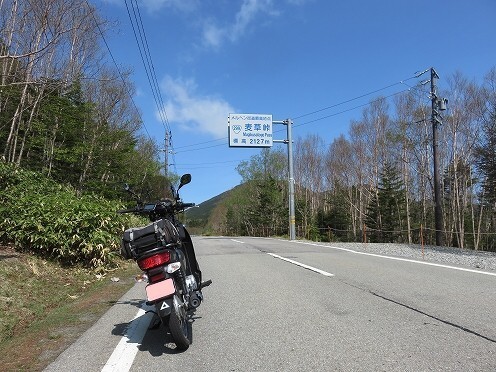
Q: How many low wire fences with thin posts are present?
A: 1